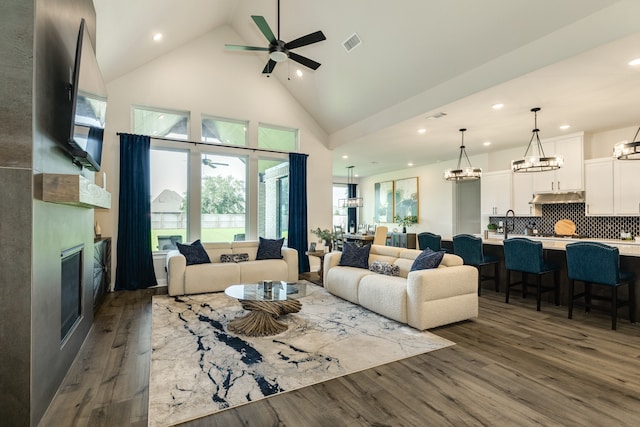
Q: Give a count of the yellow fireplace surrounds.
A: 0